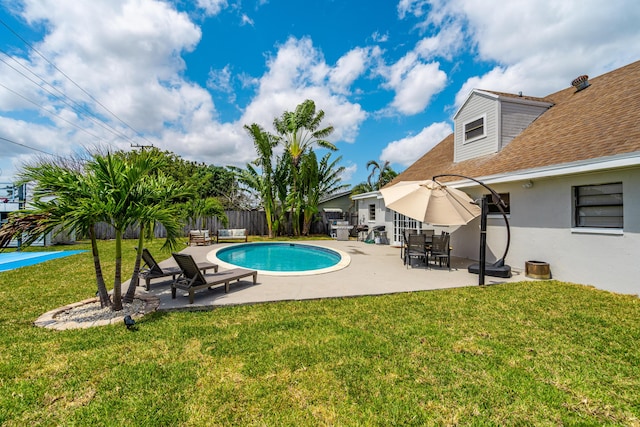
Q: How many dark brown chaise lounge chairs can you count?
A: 2